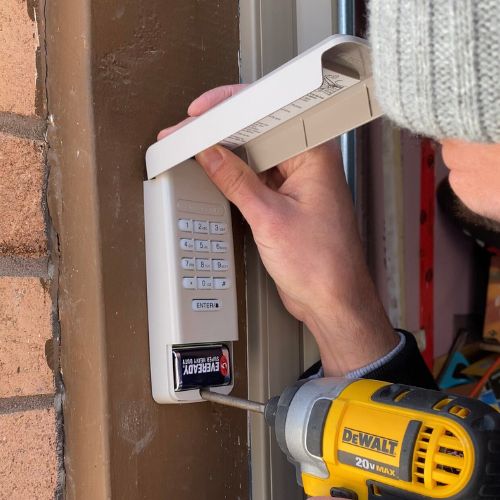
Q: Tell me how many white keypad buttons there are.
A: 13